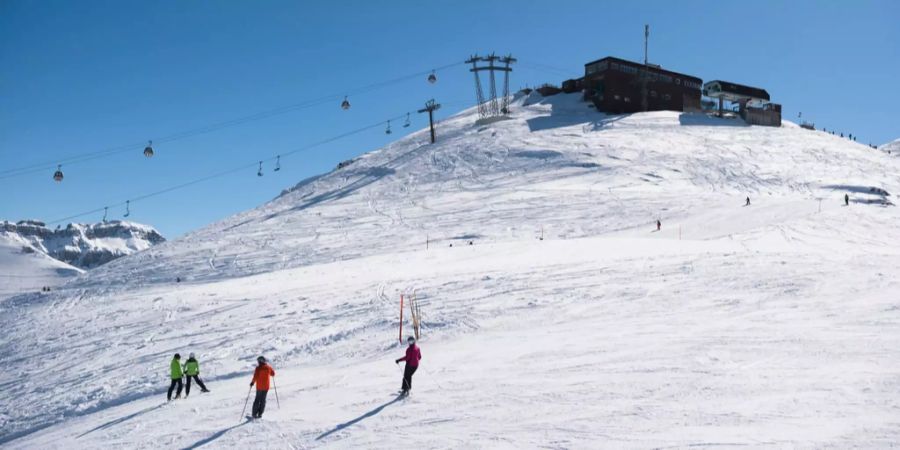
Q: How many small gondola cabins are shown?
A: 4